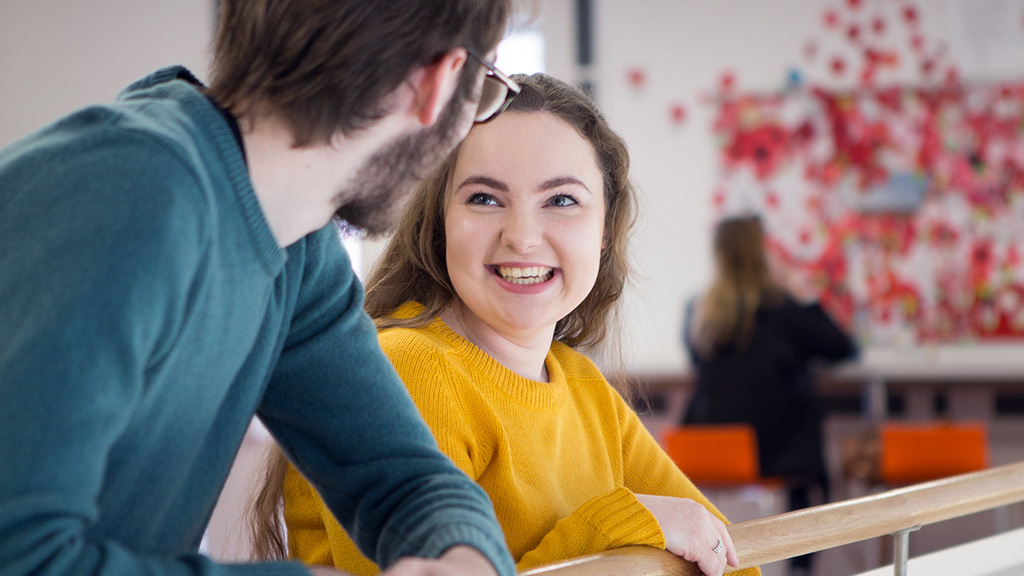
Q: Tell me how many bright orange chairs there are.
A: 2